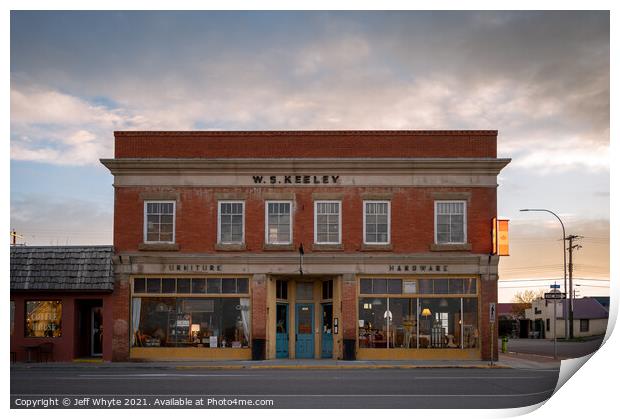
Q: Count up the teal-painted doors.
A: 3